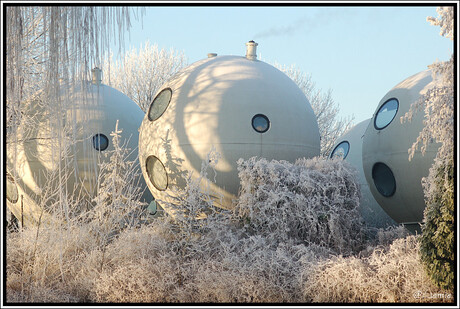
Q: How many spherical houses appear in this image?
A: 4